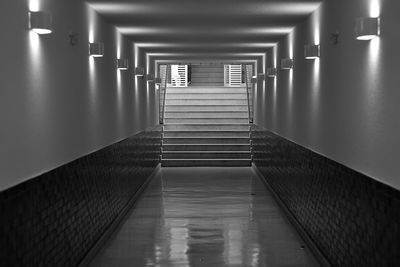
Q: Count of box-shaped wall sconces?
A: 12